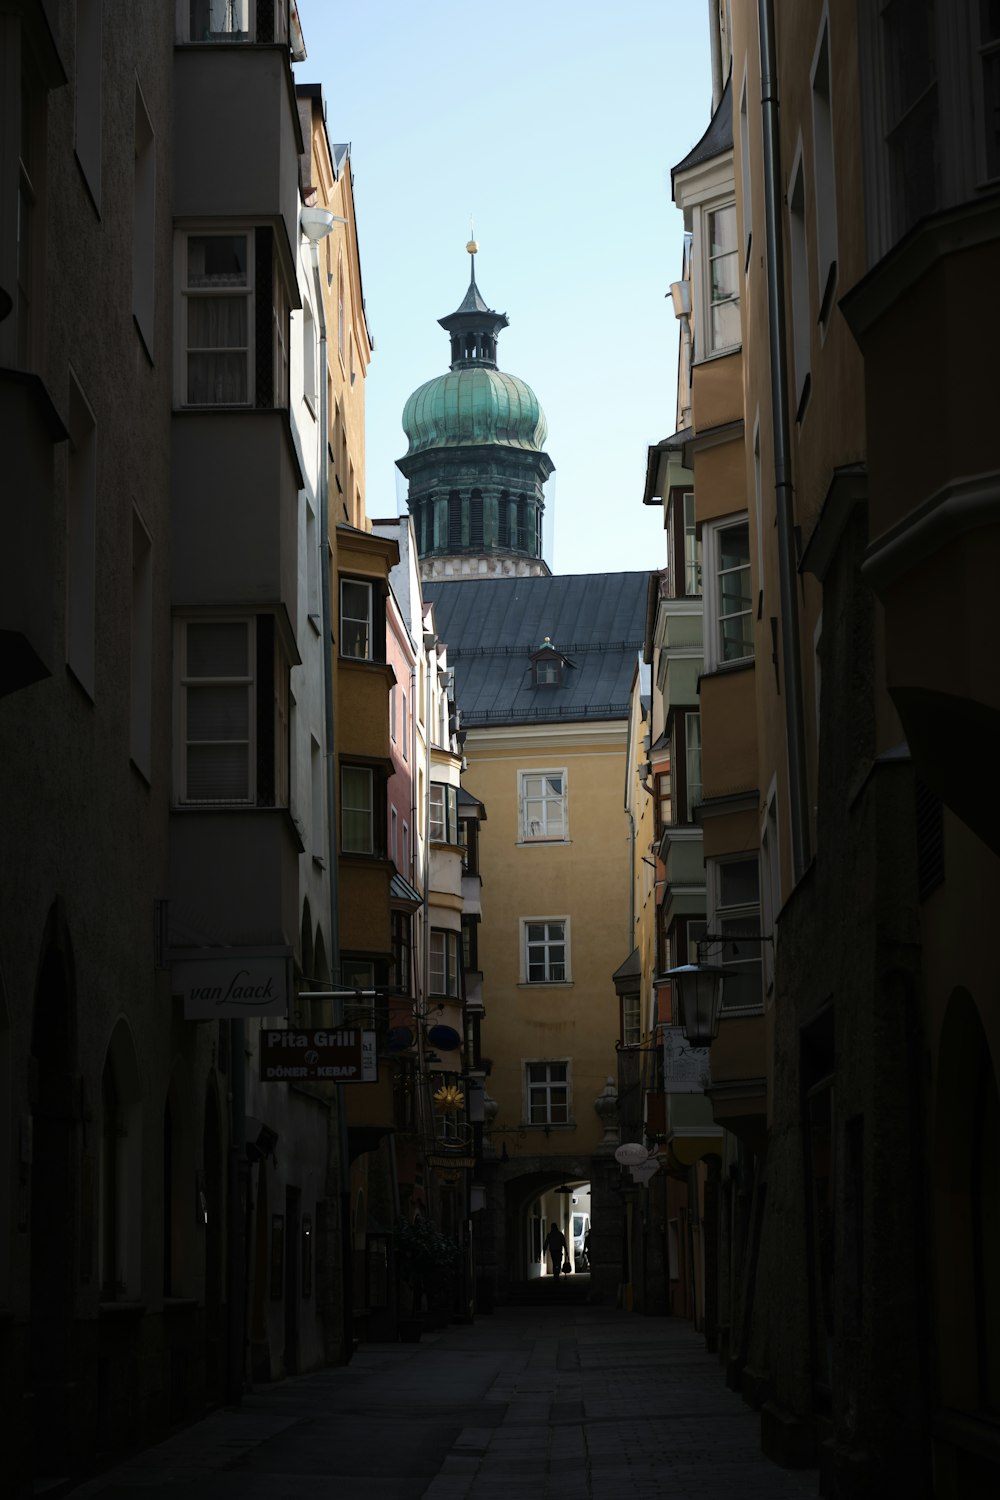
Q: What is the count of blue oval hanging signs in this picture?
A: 2